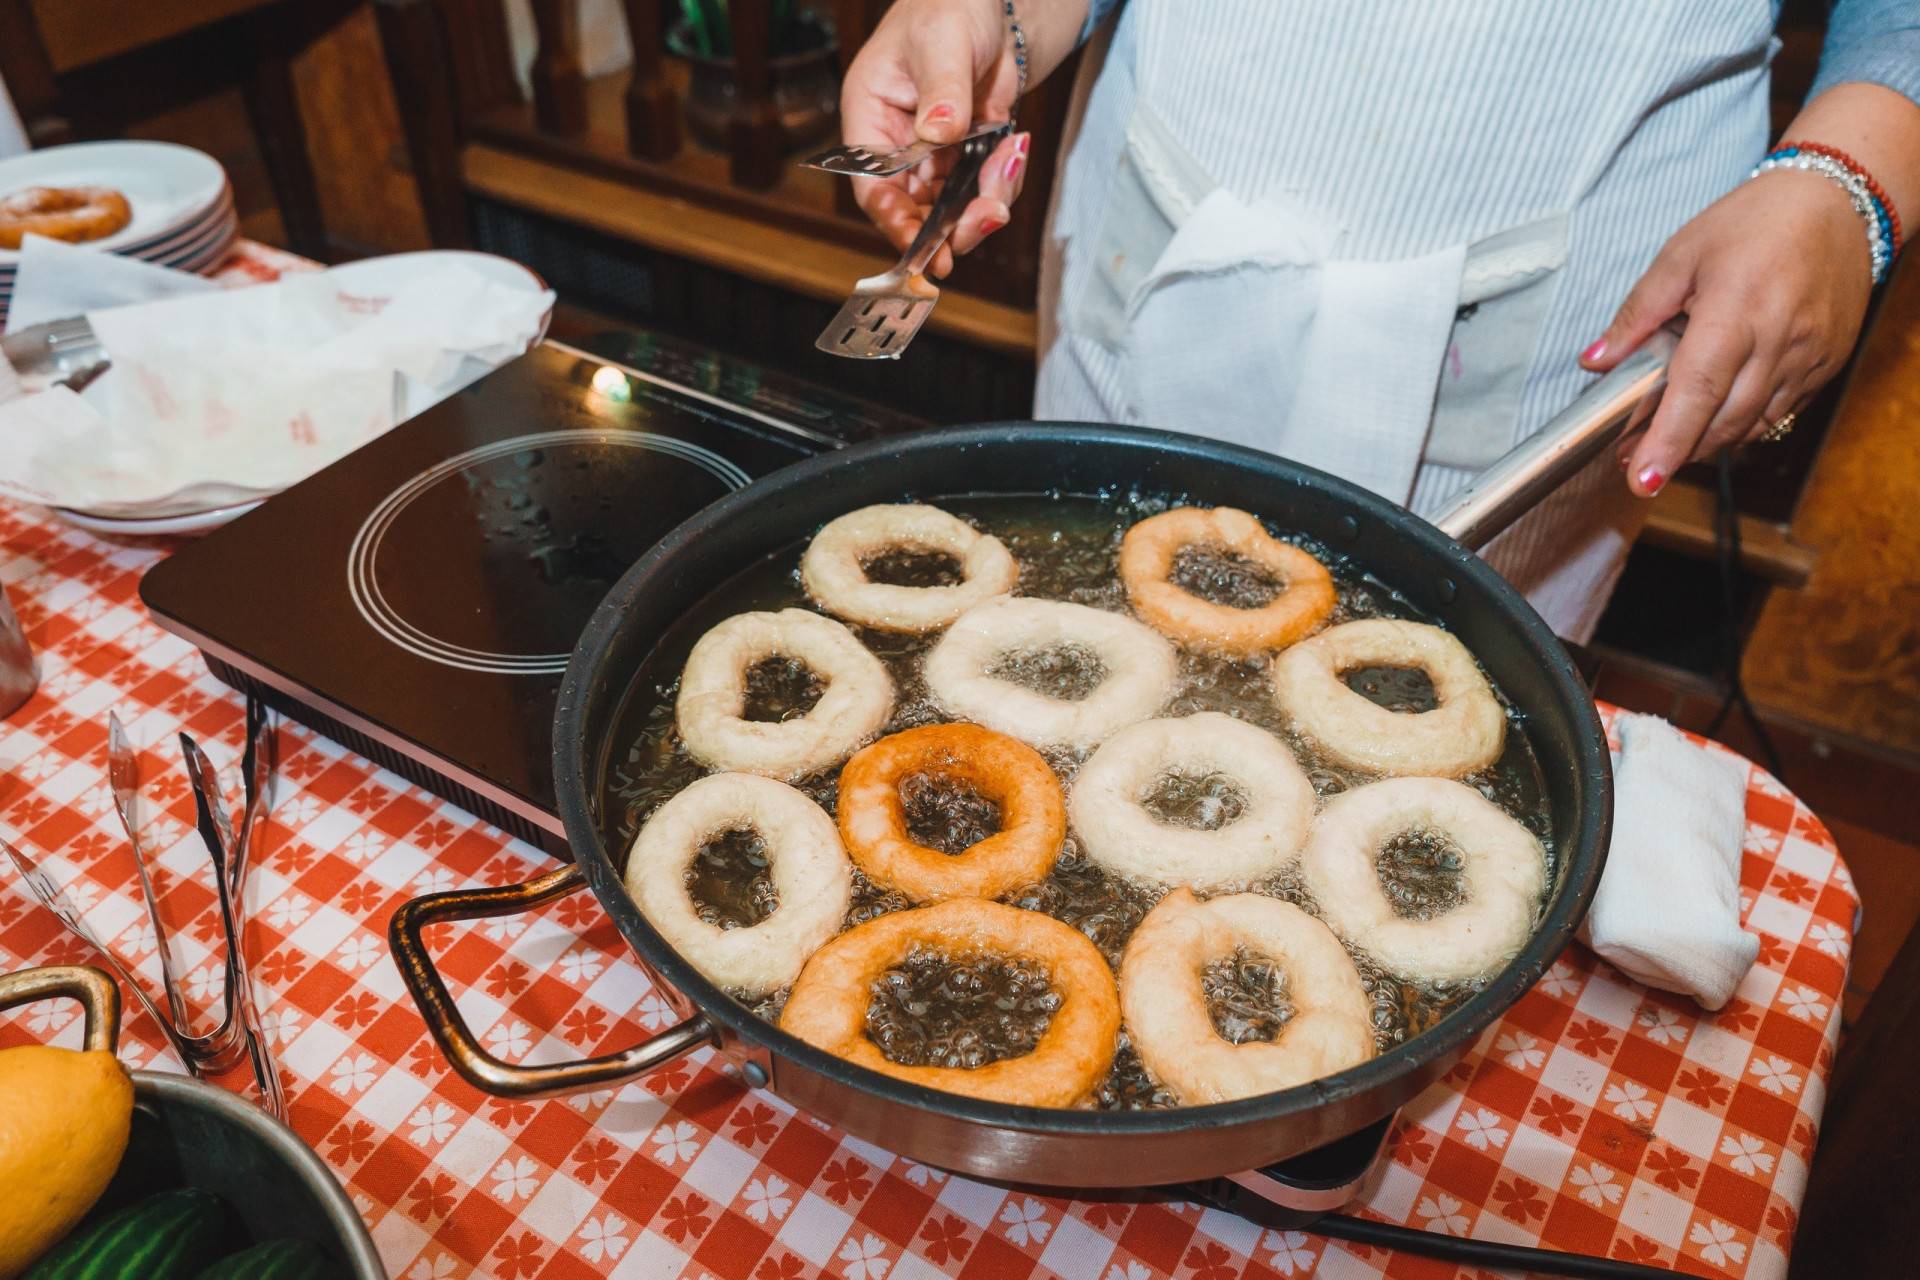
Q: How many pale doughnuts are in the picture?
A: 8